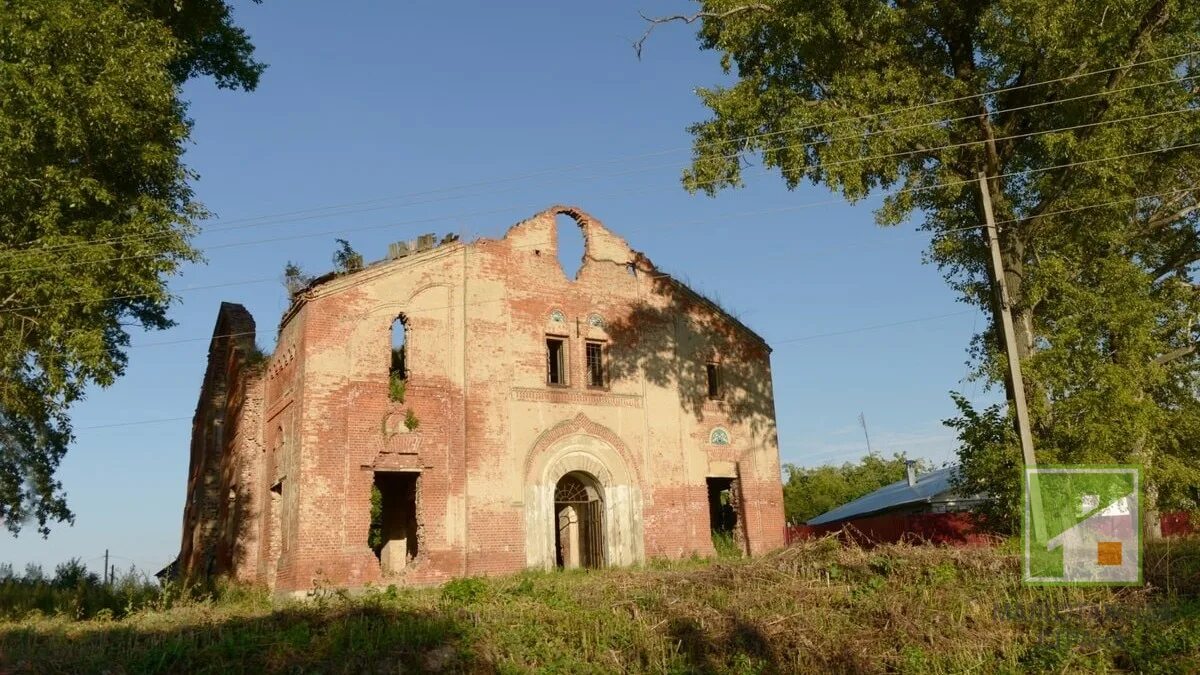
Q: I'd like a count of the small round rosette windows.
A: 3